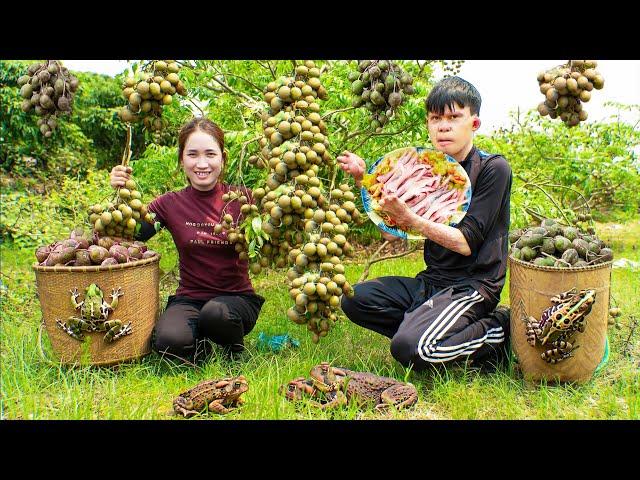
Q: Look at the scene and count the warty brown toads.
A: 3